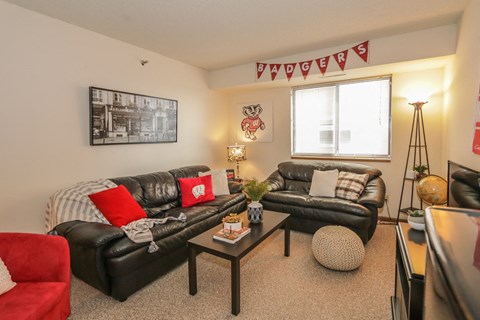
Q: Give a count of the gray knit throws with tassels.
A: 1